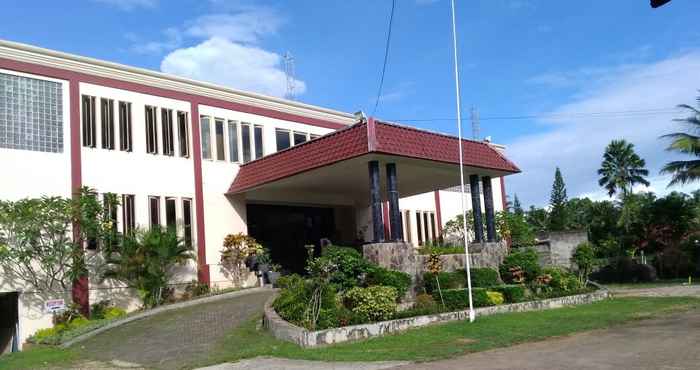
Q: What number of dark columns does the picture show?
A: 4